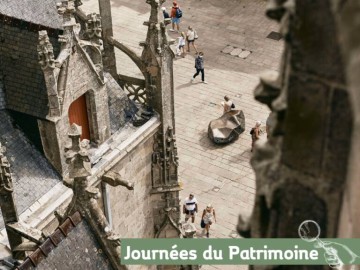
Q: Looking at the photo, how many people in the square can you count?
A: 9